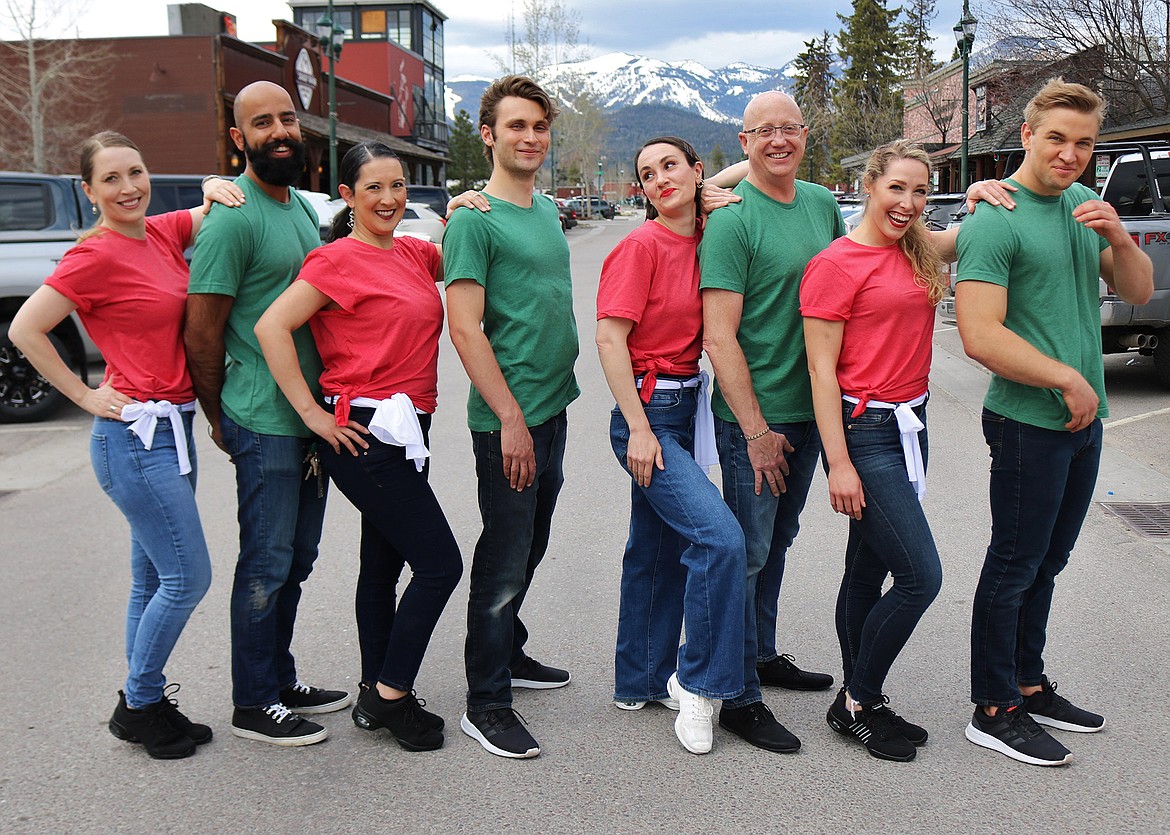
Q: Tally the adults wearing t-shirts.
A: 8